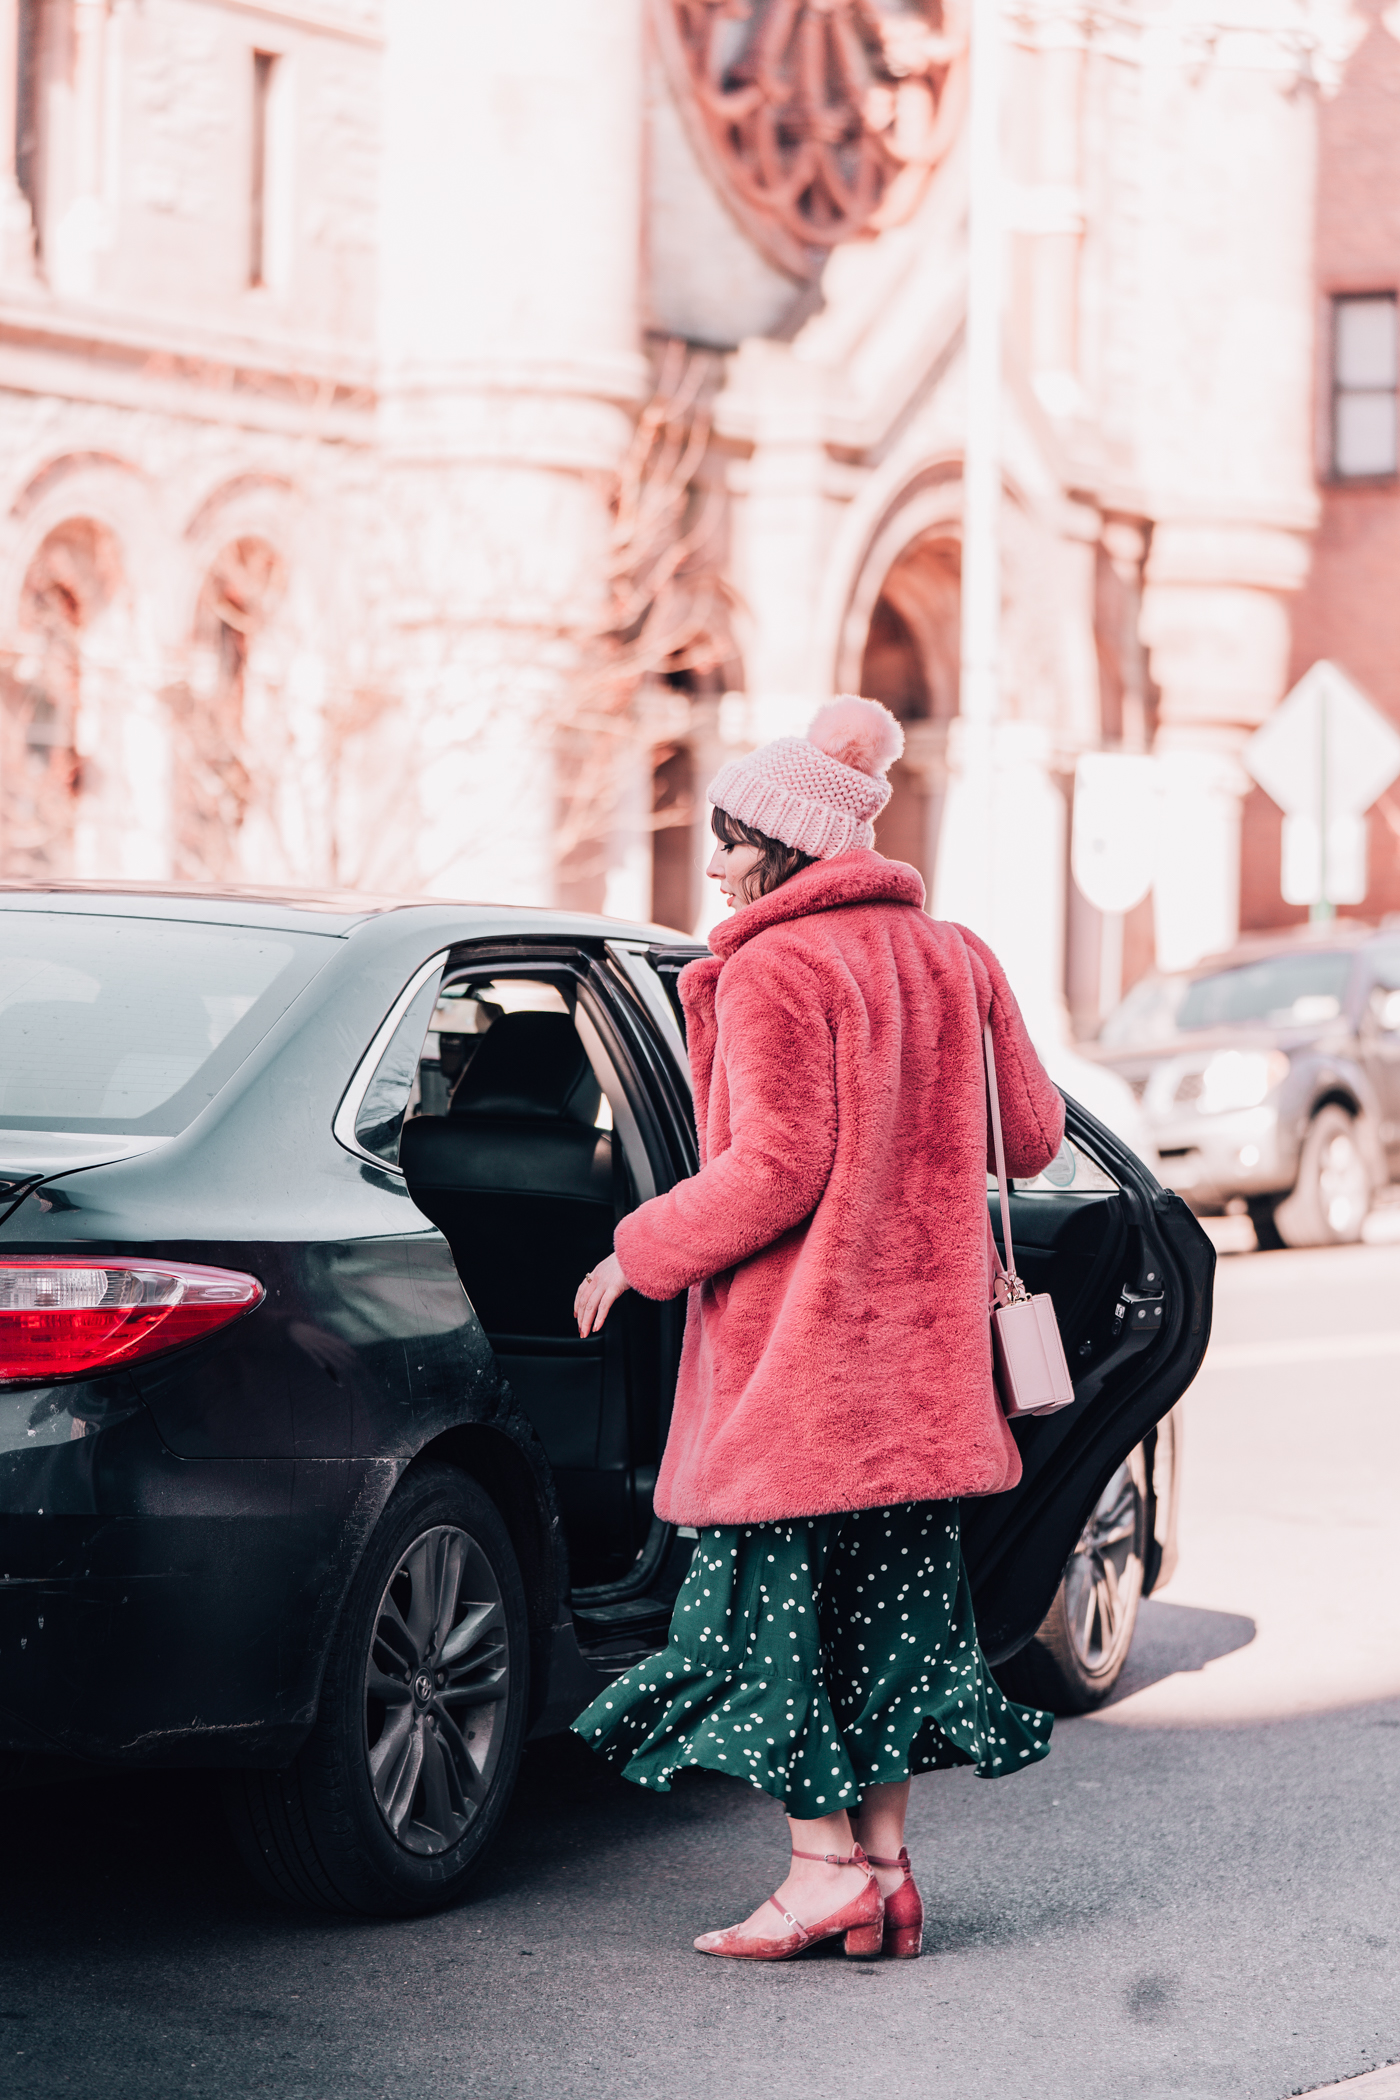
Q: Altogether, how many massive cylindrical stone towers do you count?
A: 2